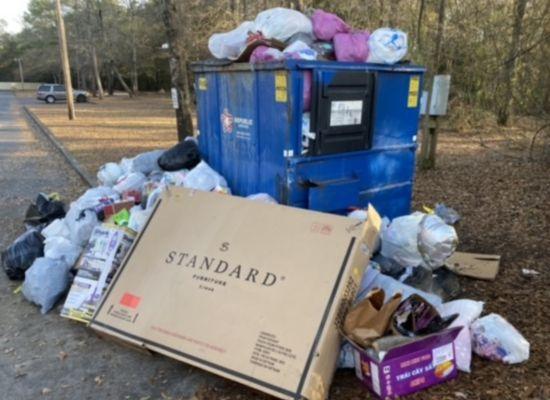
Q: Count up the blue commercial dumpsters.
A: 1